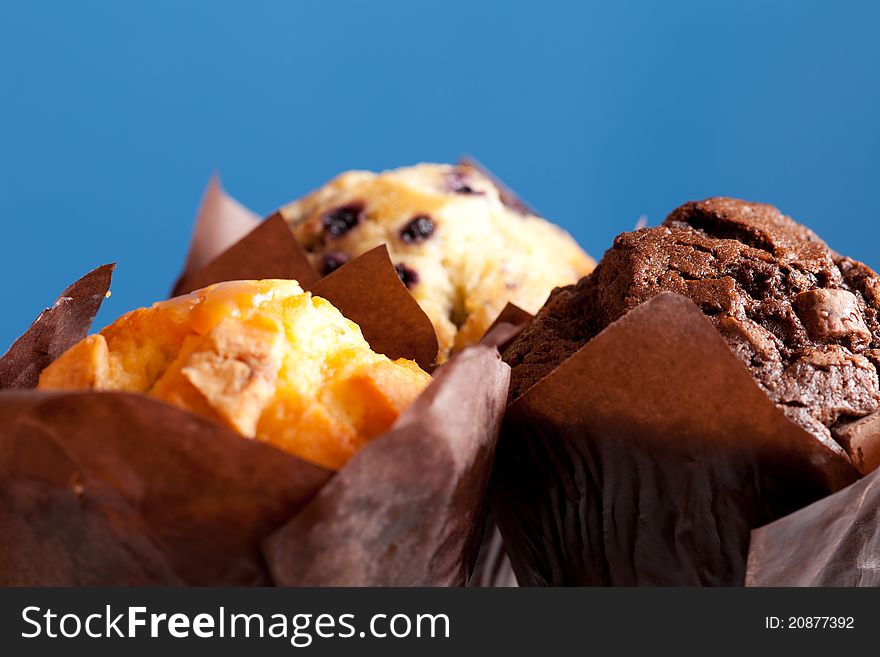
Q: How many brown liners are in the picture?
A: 3